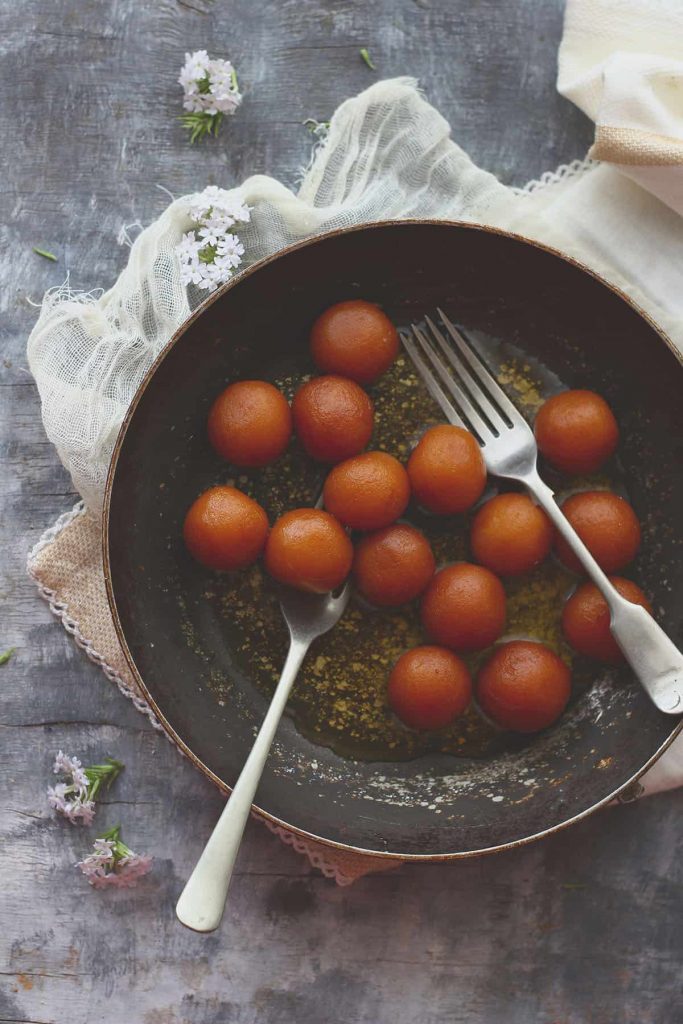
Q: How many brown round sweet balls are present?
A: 15